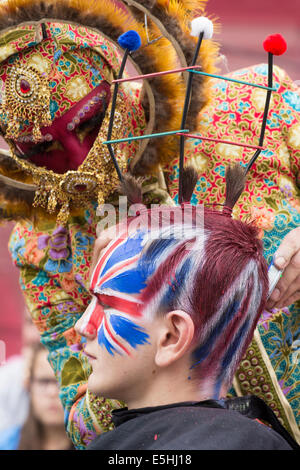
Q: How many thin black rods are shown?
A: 3